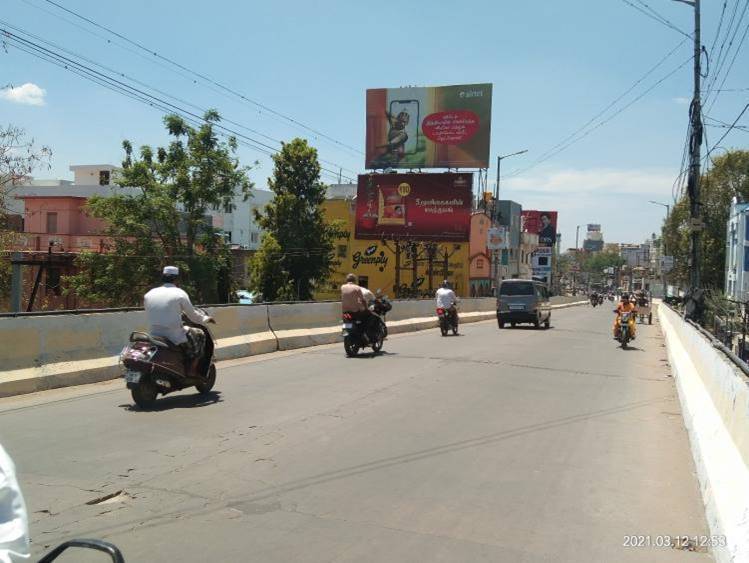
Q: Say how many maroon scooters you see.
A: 1